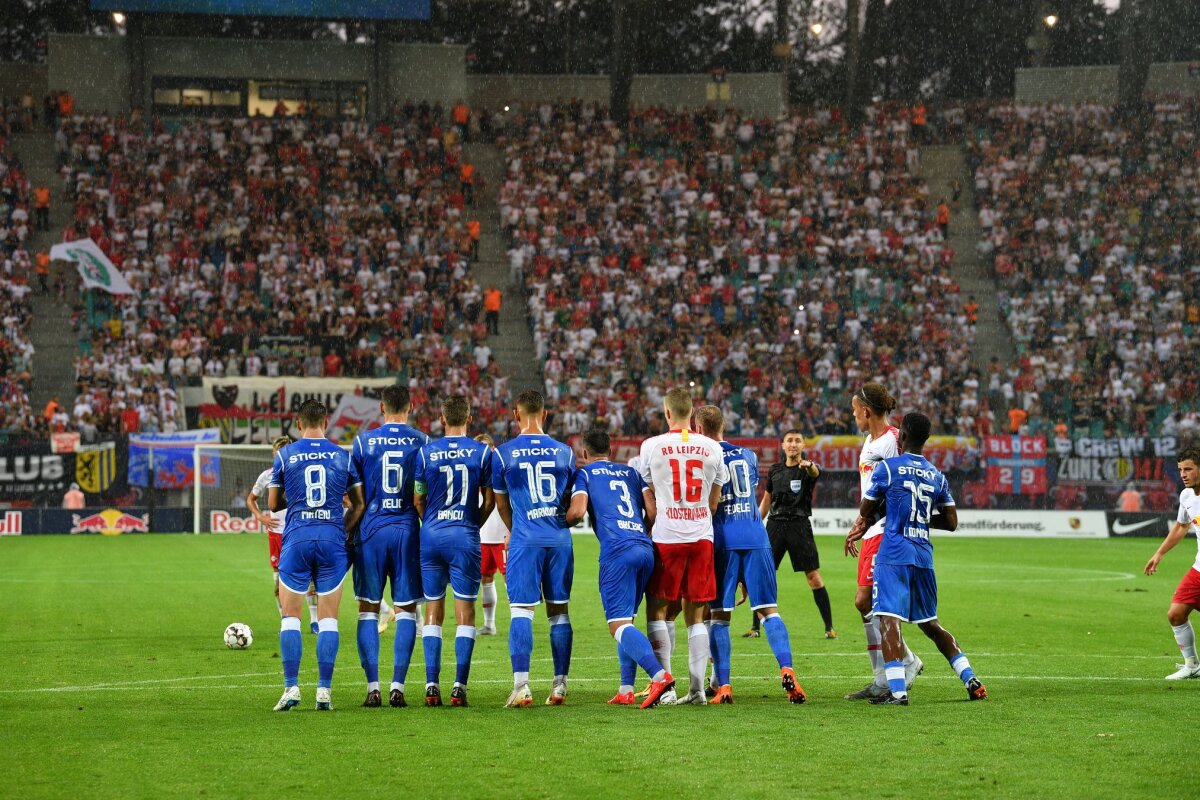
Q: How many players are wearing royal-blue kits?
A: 7